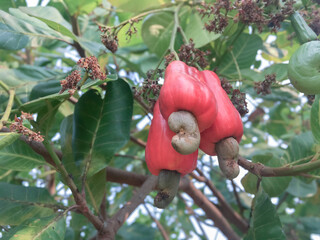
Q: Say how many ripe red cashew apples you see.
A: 3